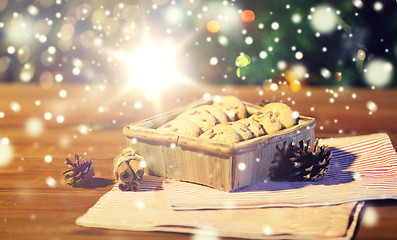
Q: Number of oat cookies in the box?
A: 10